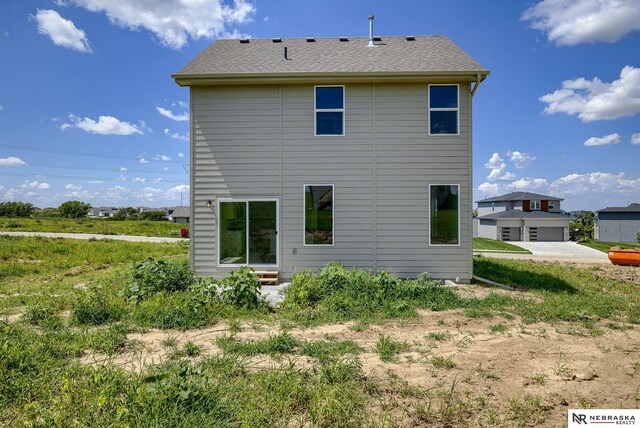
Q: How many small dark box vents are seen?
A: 6